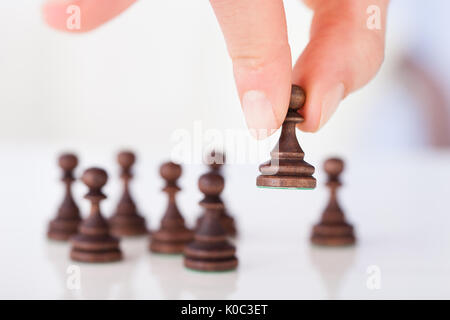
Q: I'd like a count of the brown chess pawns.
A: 8